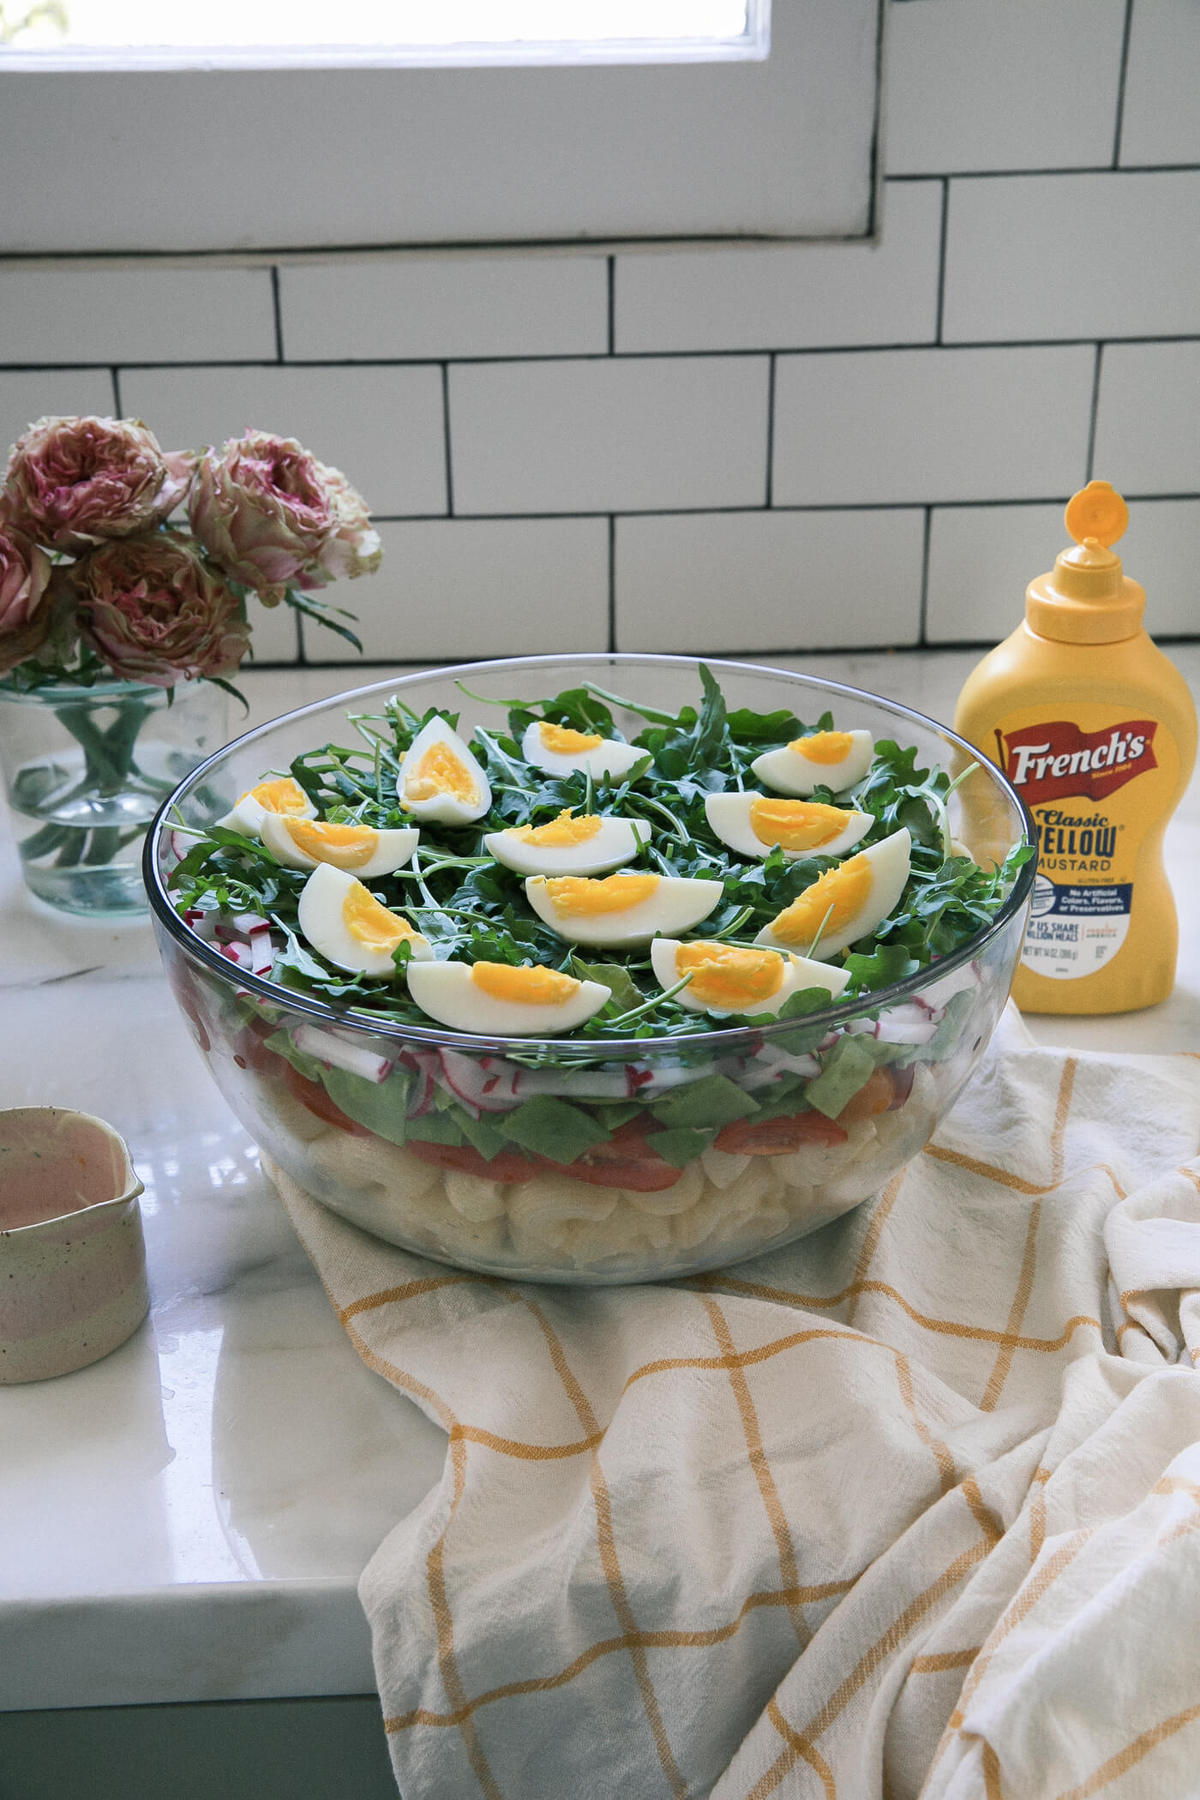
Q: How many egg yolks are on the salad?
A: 12